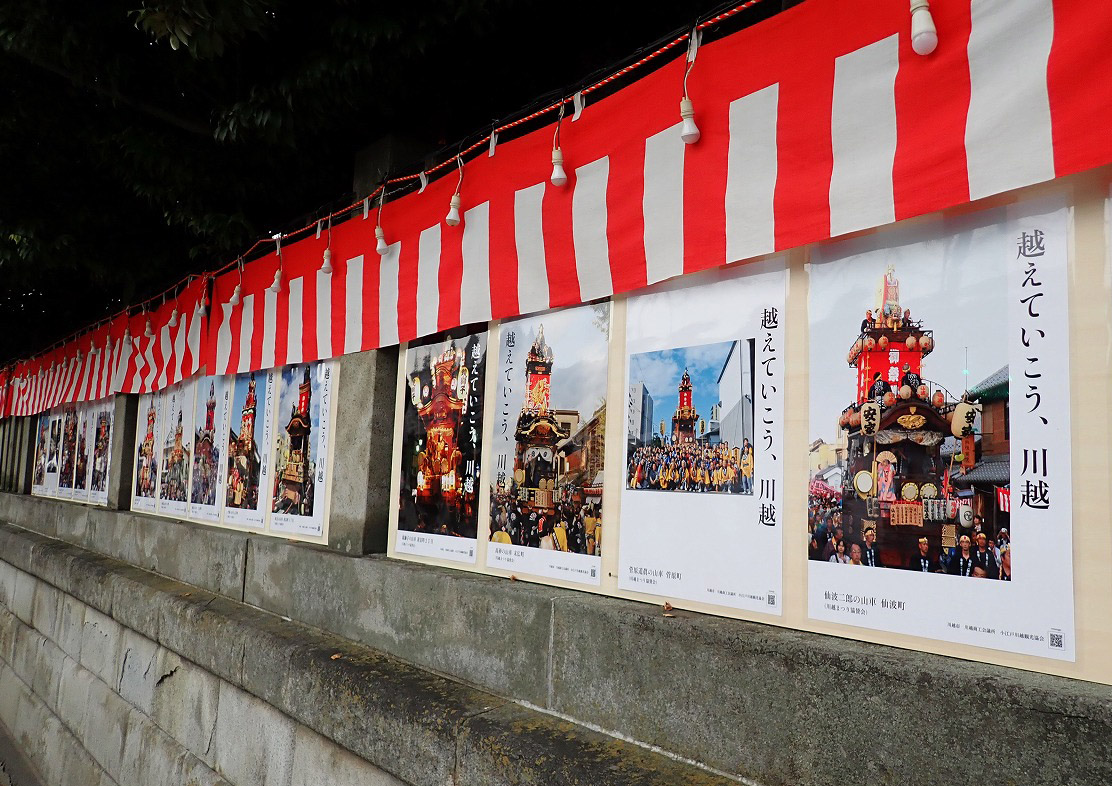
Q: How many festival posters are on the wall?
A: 14